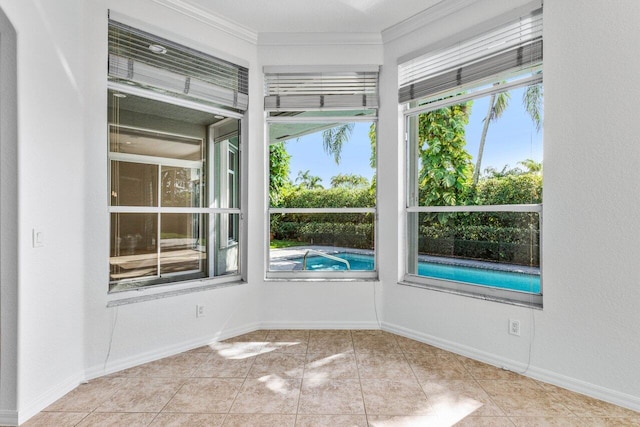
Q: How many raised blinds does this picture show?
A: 3